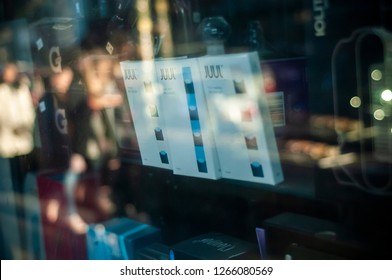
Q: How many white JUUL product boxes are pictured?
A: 3